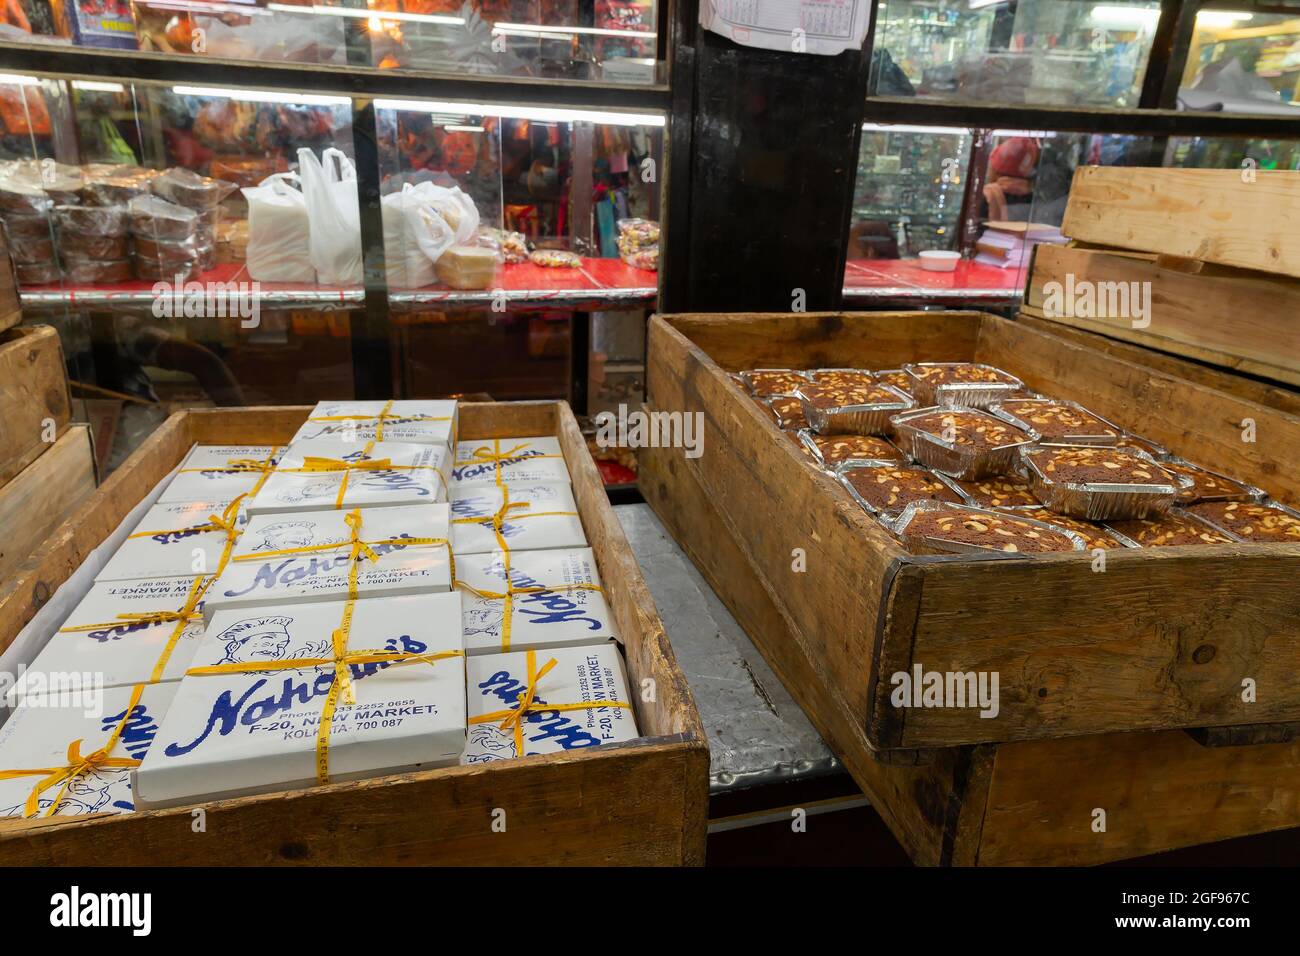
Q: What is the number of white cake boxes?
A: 12